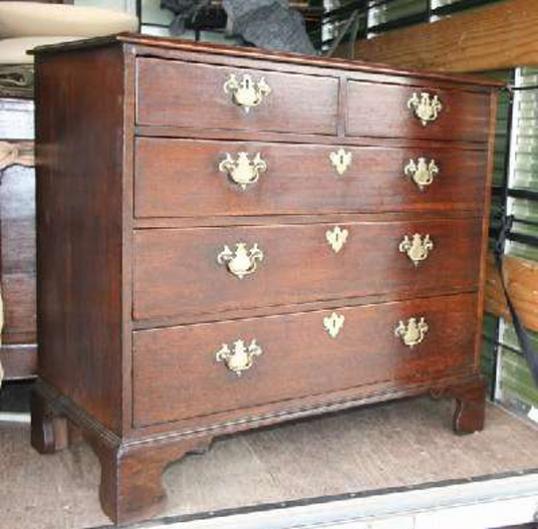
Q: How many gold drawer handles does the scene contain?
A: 8